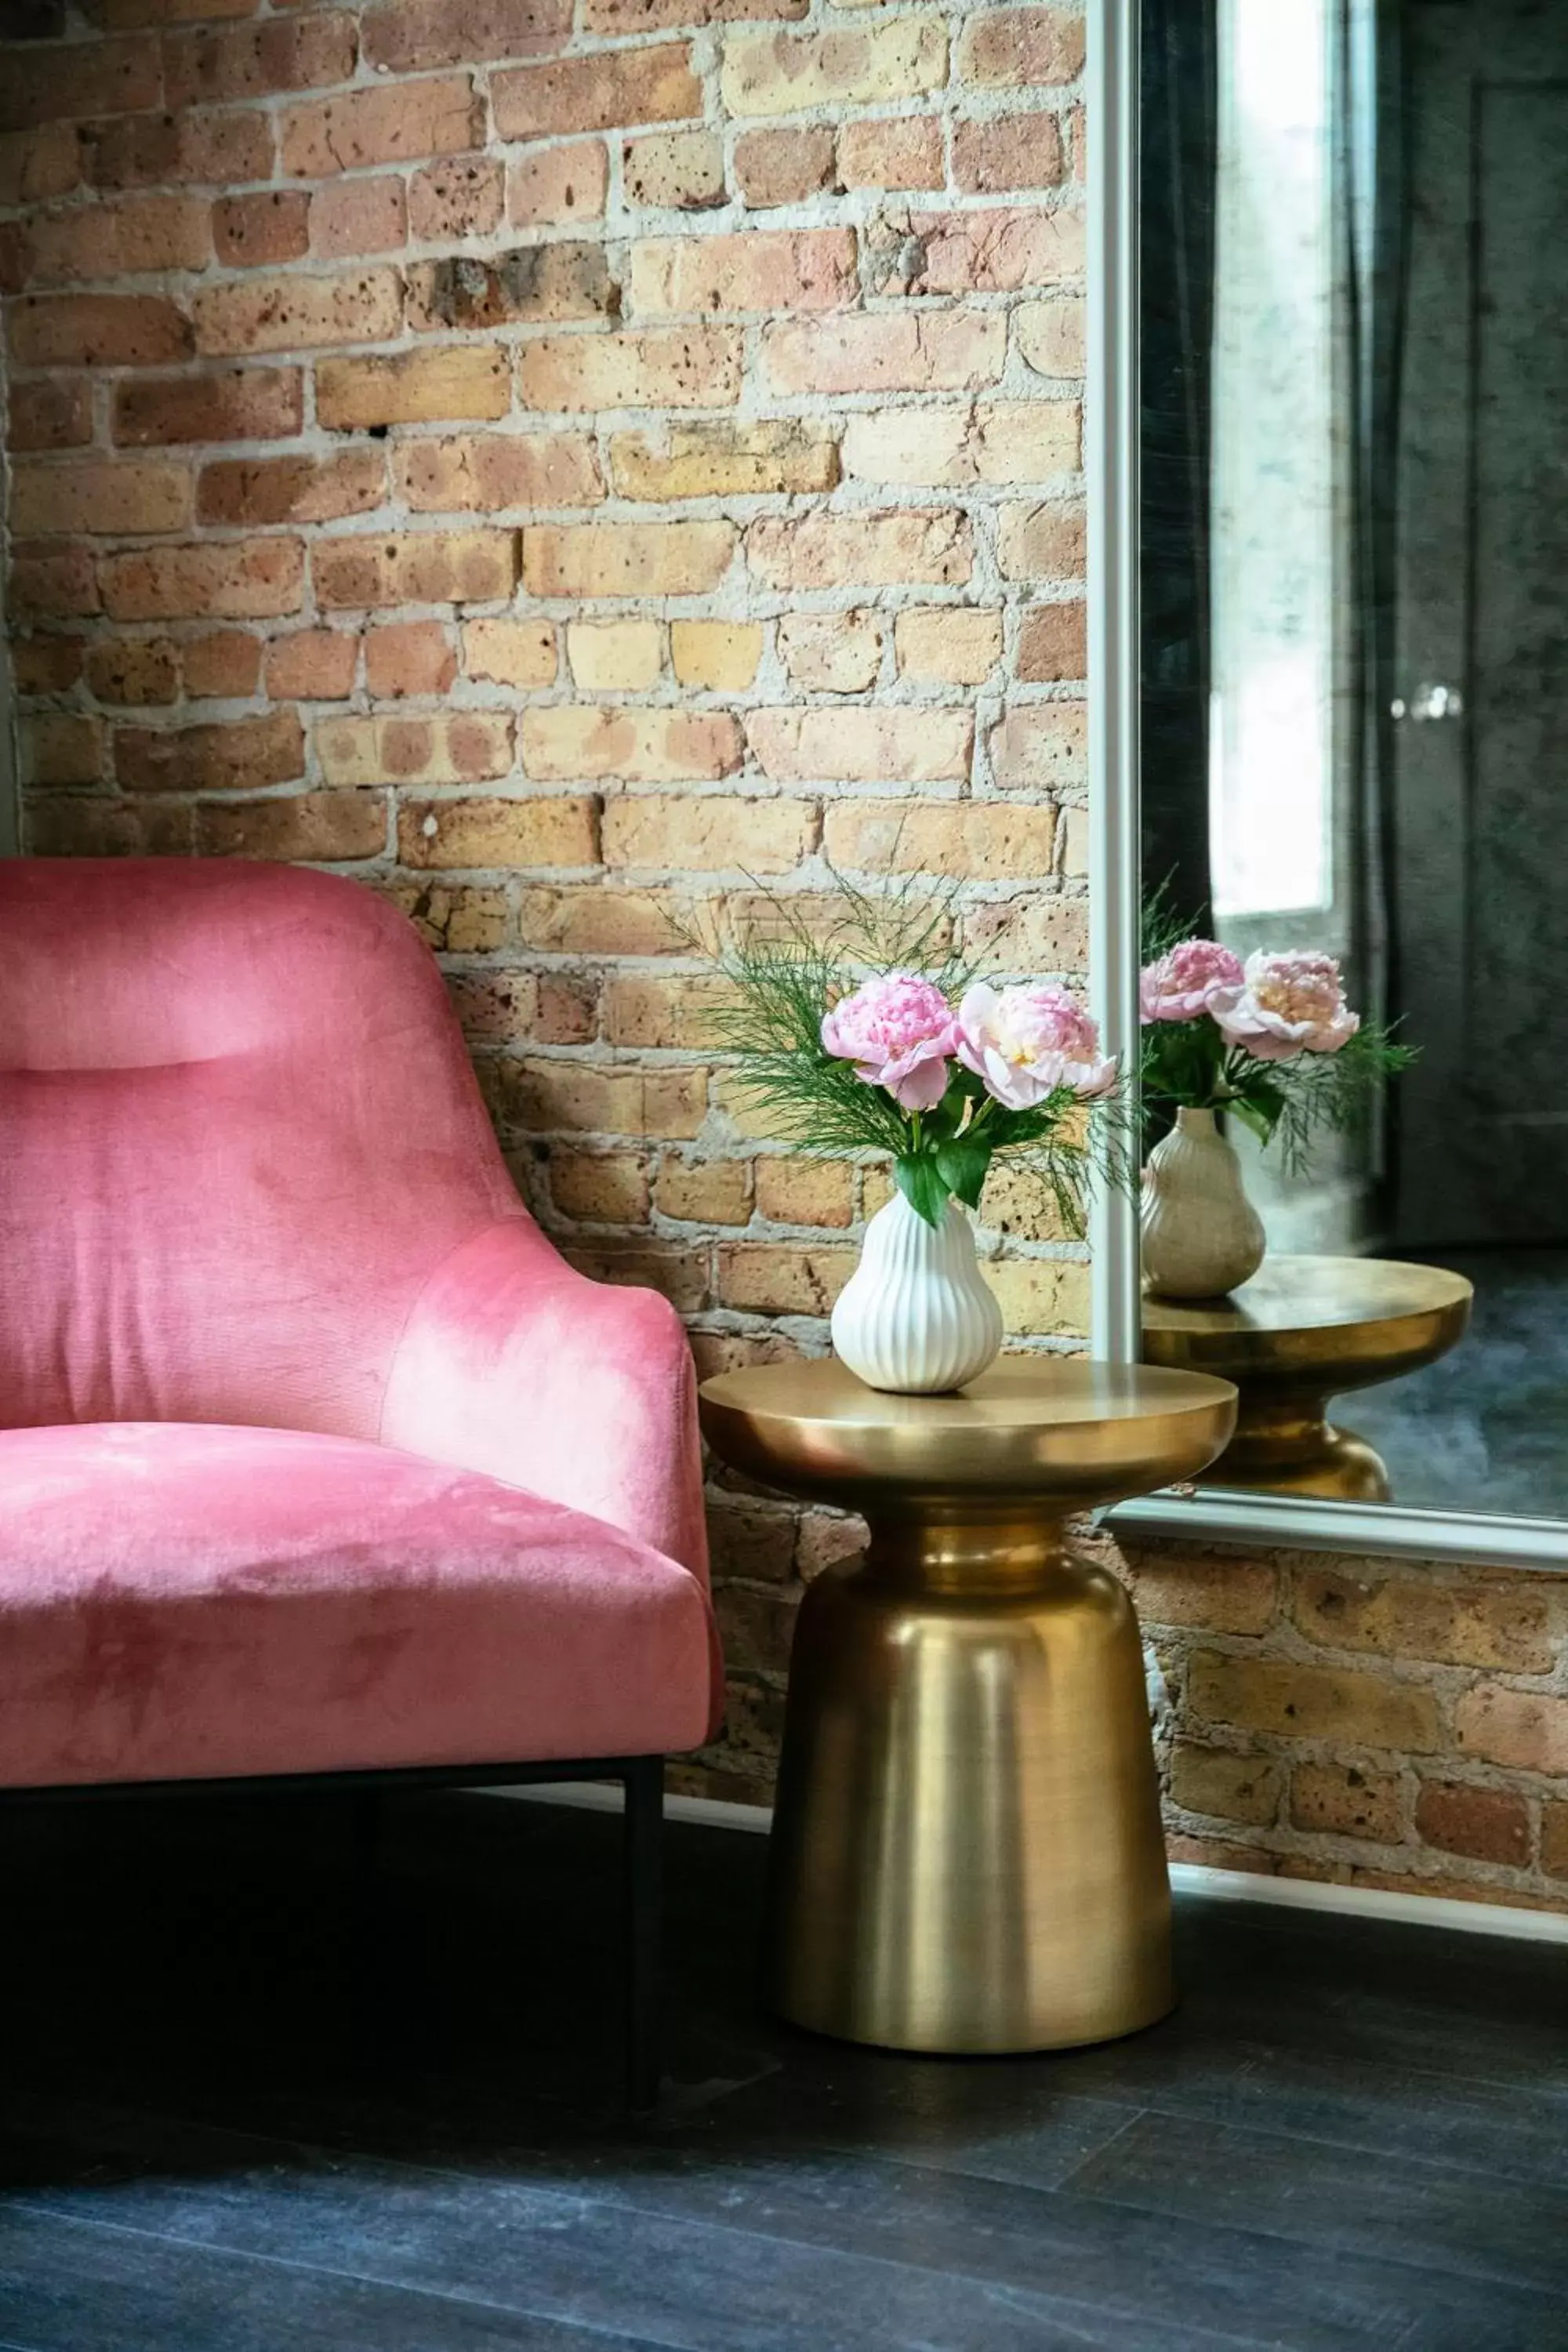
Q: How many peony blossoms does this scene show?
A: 2